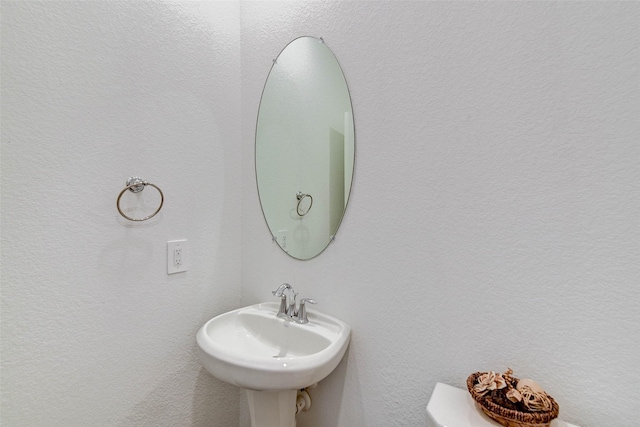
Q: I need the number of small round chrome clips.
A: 4